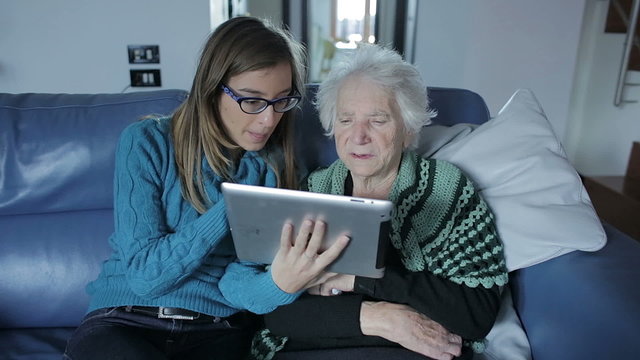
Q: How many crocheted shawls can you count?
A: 1